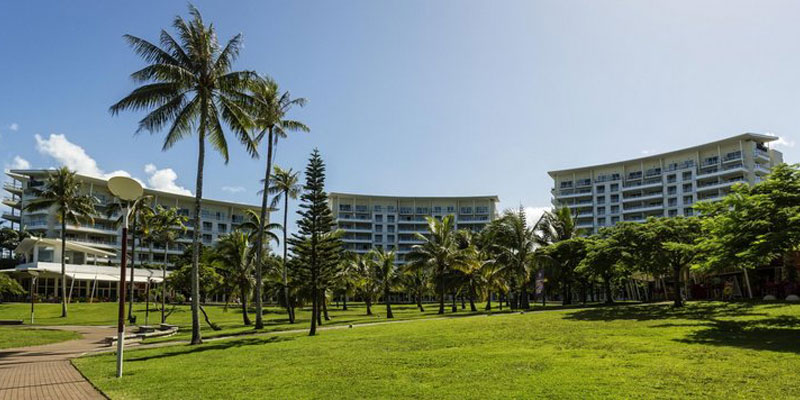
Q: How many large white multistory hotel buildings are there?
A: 3